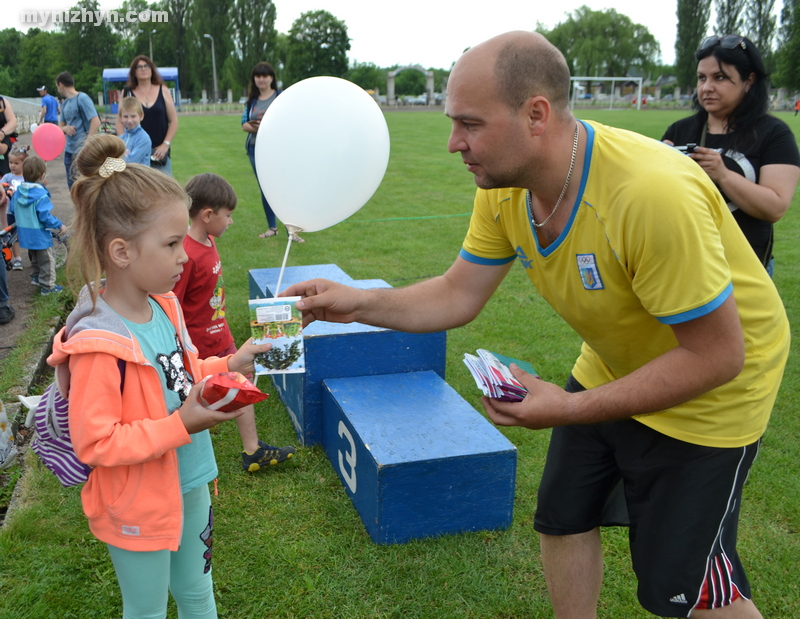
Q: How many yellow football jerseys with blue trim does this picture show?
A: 1